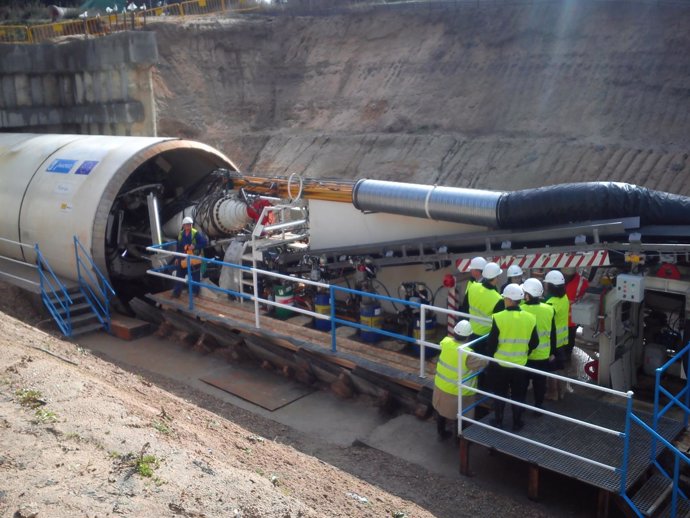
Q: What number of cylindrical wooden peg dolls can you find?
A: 0